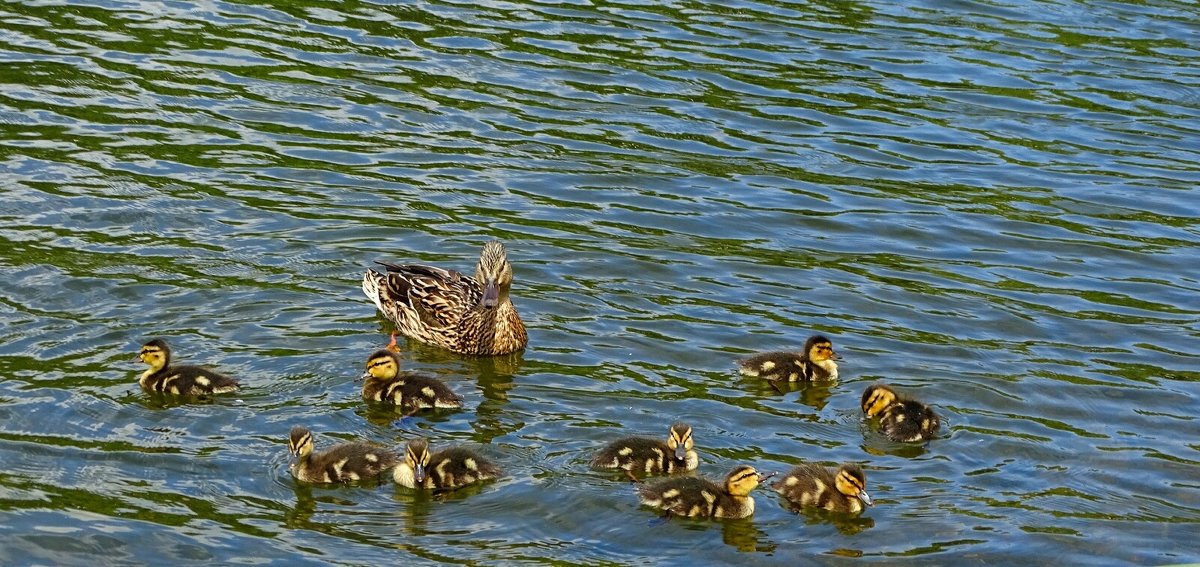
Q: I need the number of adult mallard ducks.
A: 1